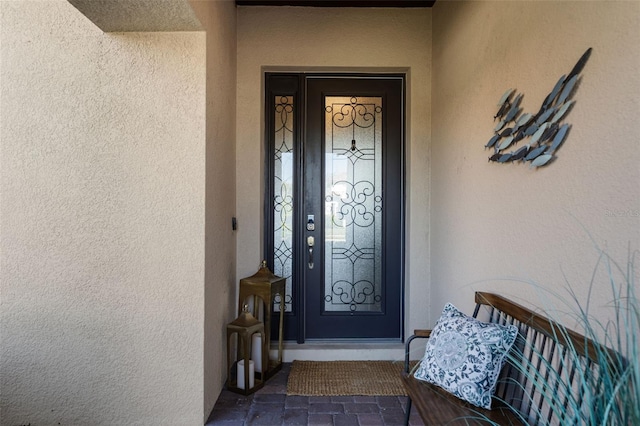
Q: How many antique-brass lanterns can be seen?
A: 2